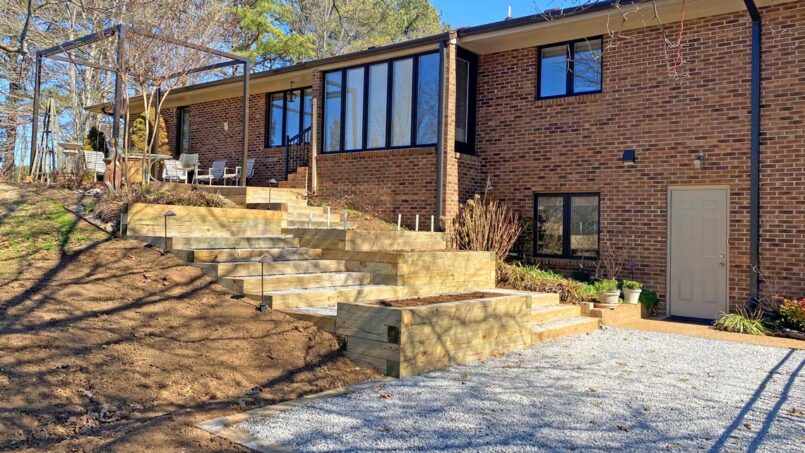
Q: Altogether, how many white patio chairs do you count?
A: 5